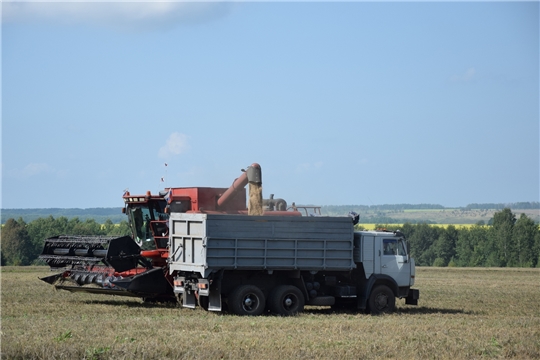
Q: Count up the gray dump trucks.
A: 1